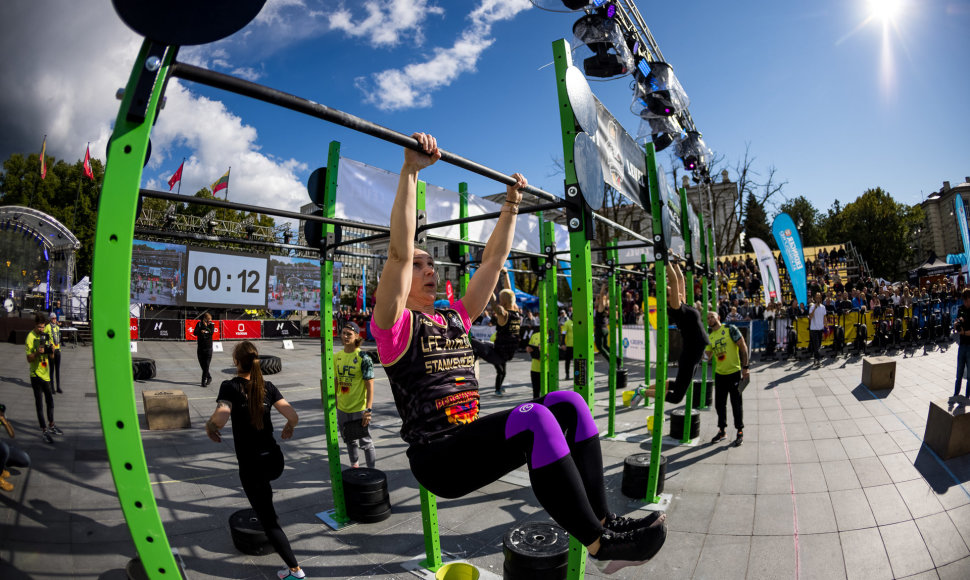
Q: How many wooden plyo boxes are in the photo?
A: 3